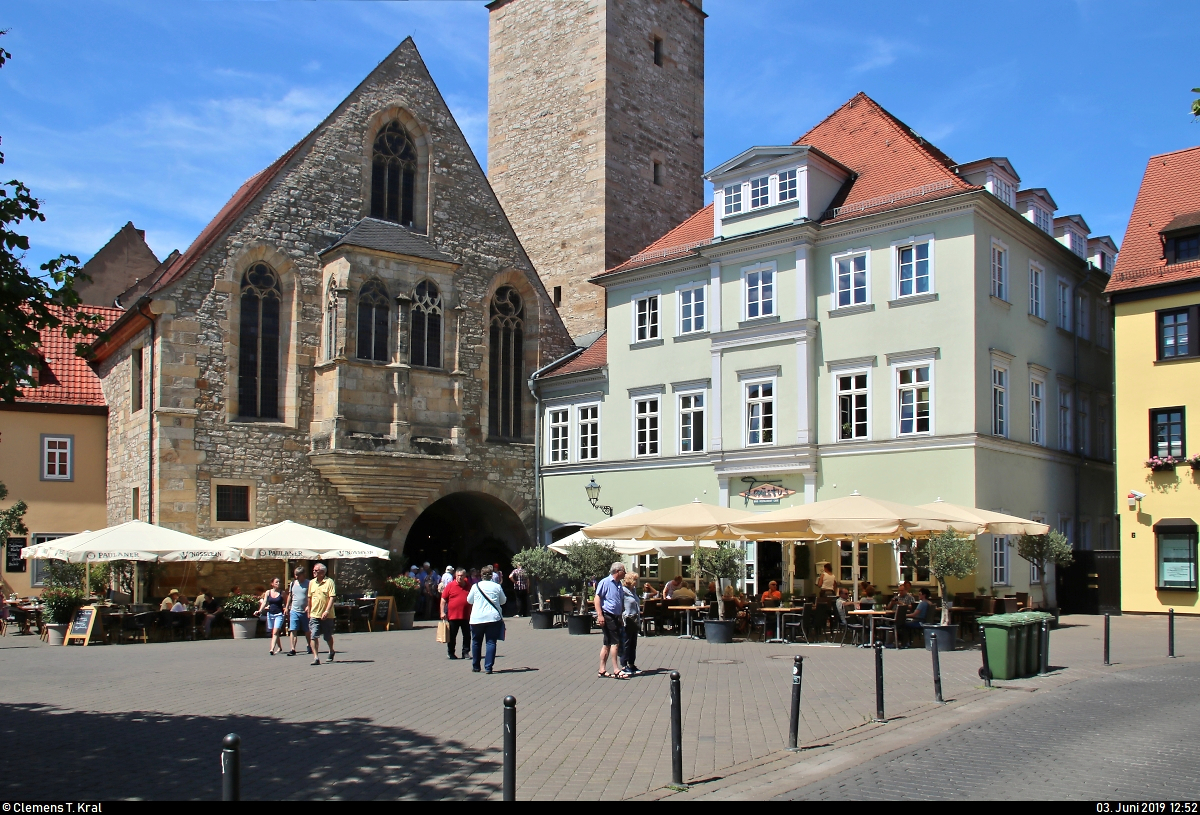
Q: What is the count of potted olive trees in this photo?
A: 5